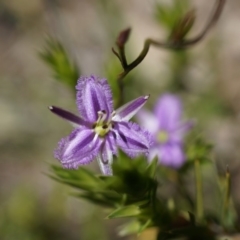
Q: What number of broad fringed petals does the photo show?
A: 3